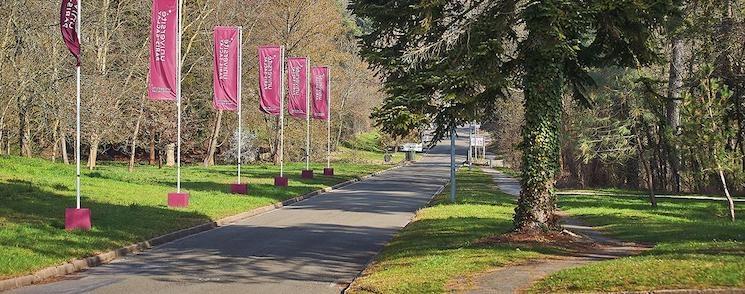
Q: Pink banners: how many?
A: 6